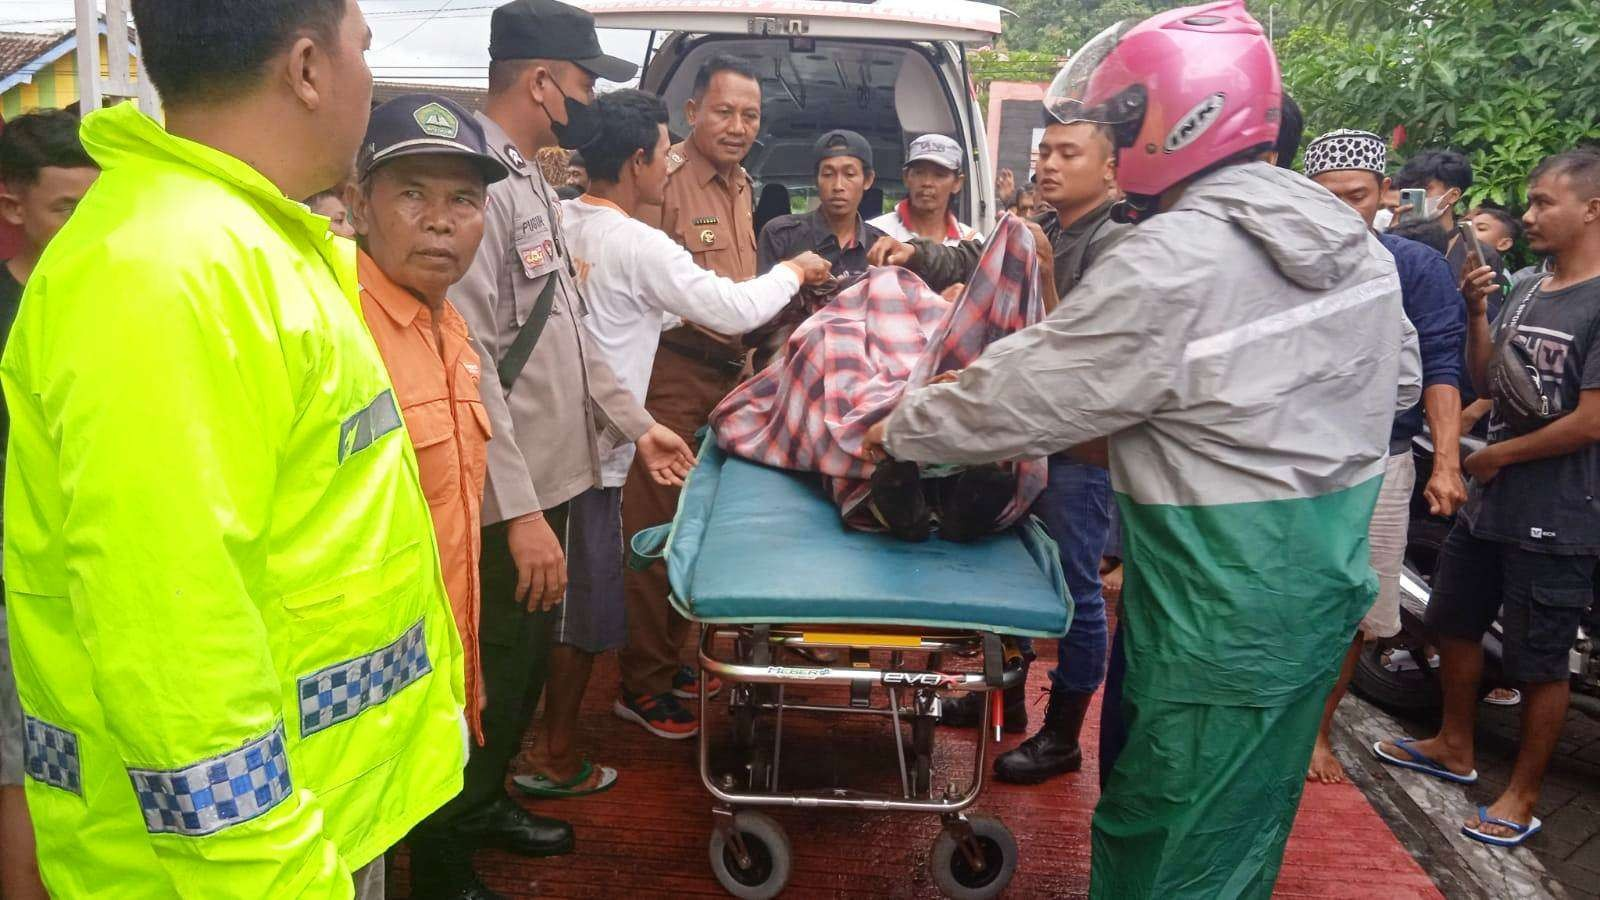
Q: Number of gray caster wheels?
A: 2